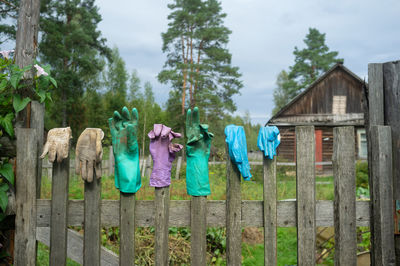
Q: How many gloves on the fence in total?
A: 7